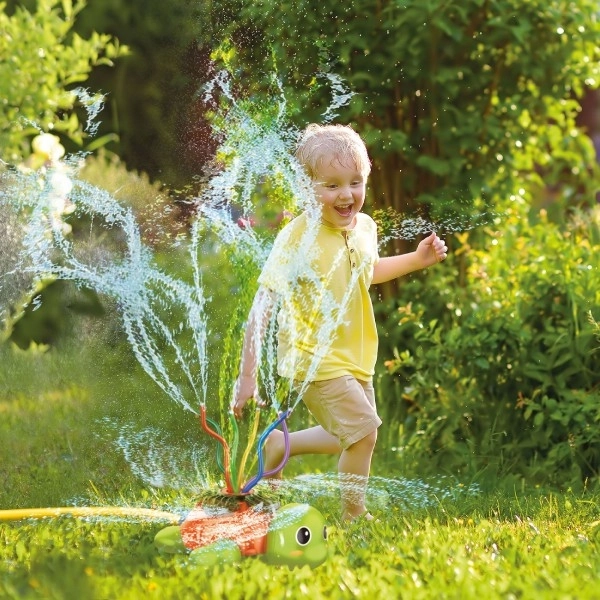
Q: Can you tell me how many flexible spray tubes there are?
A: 6